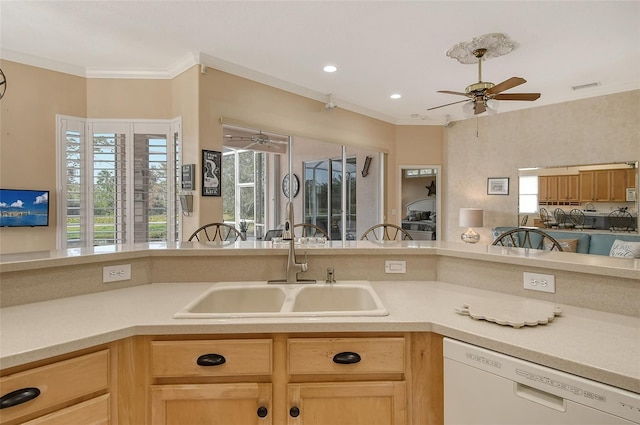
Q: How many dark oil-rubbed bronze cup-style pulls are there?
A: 3